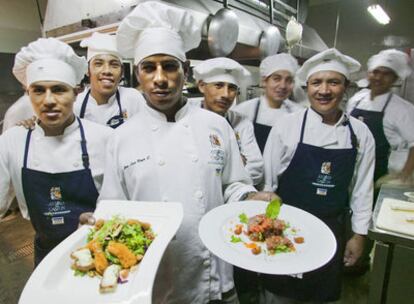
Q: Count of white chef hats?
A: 7